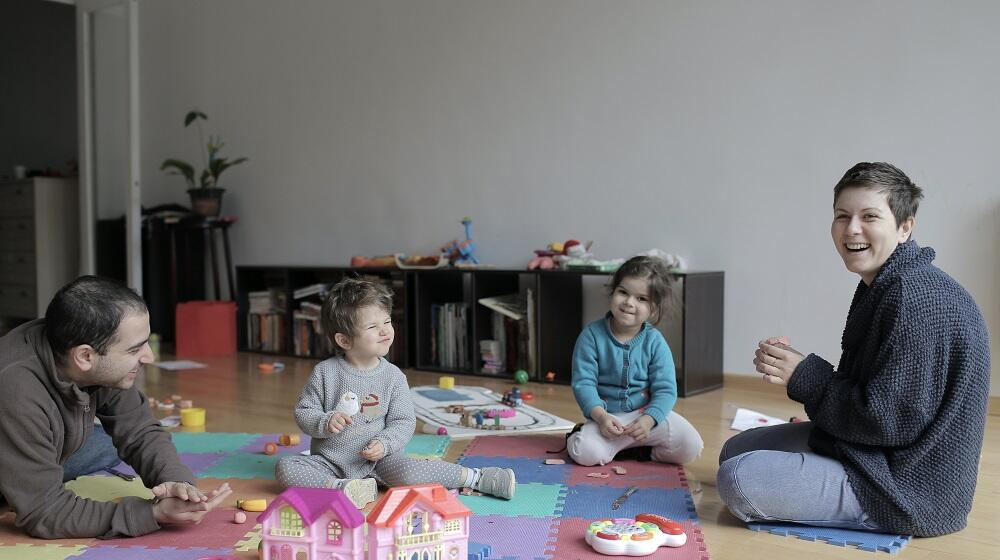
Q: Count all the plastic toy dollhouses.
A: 2